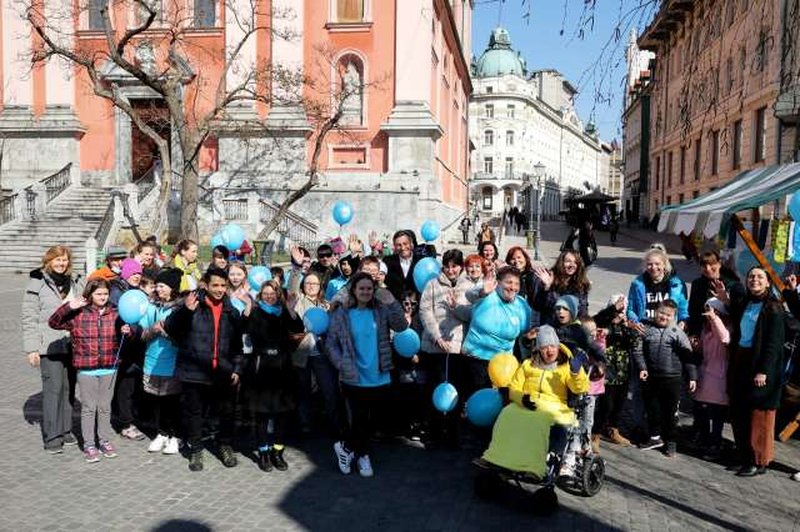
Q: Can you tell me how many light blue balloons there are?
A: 12